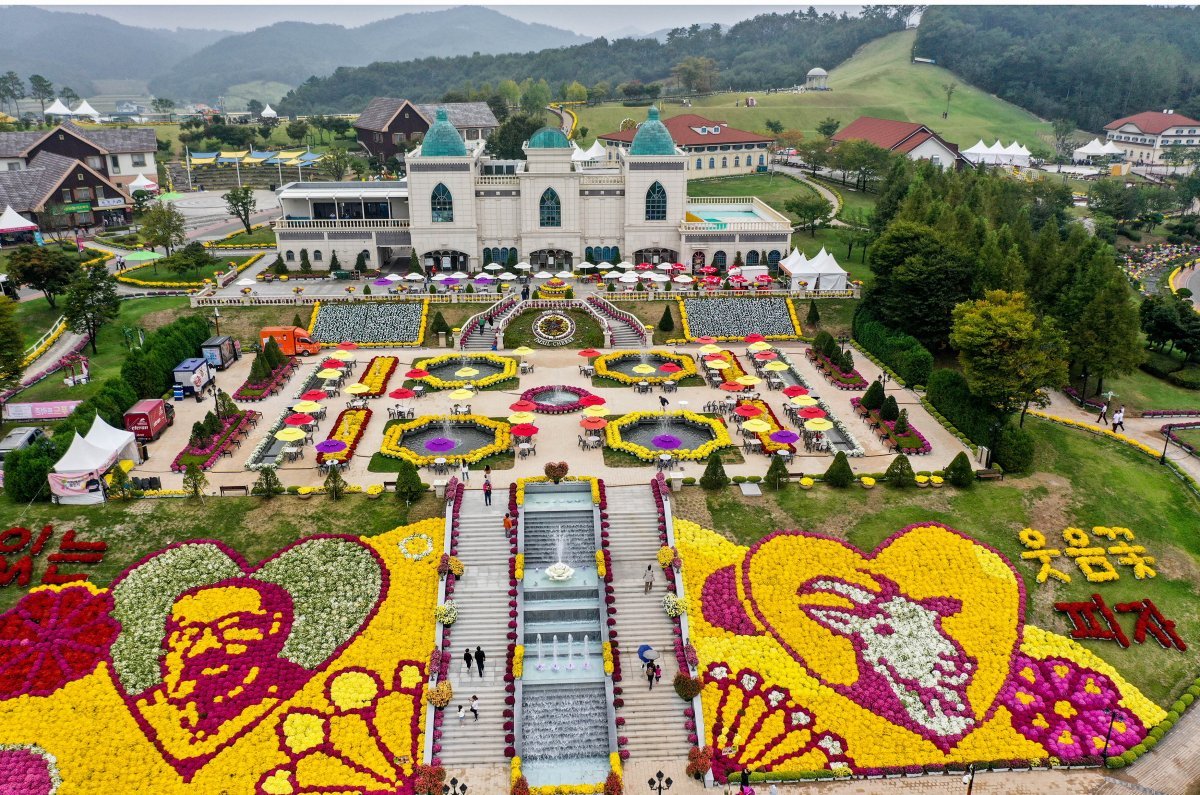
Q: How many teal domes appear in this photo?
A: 3